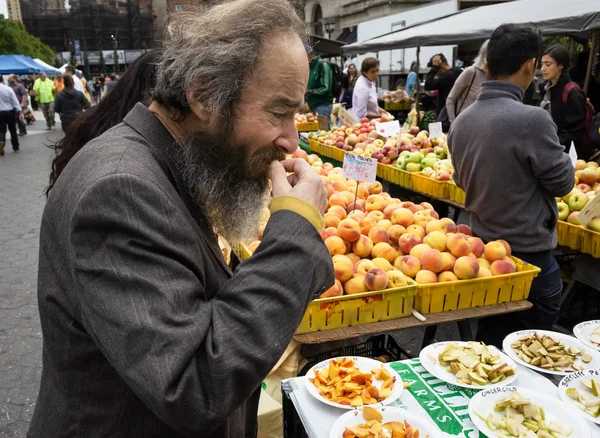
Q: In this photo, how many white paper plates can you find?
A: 7